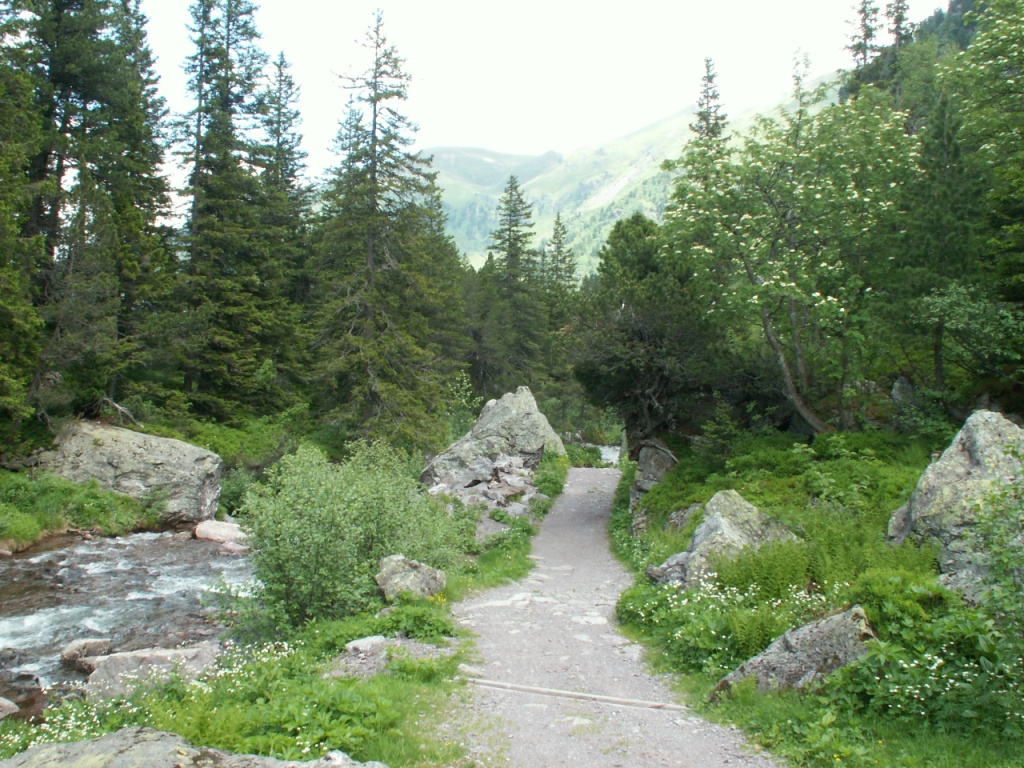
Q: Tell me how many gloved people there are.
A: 0